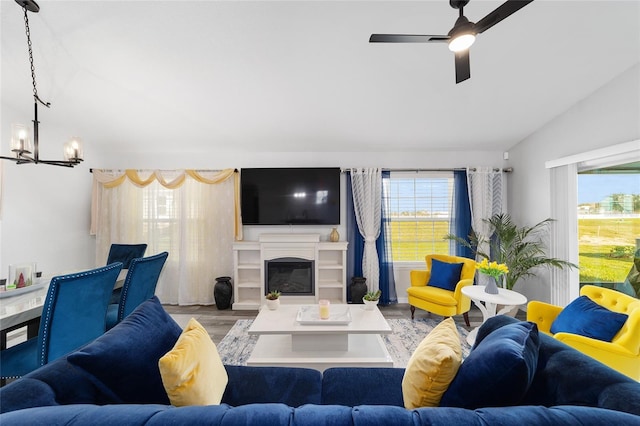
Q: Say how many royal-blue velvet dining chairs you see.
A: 3